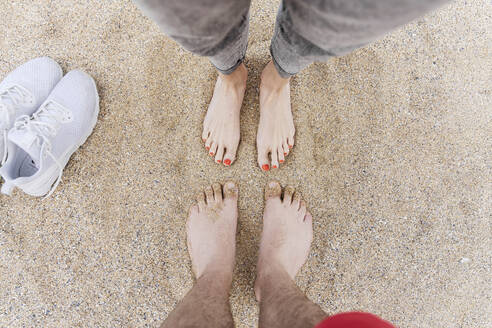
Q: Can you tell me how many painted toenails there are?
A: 10